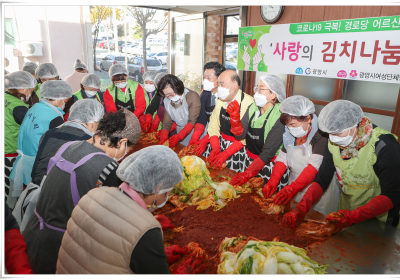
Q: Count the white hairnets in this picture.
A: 14